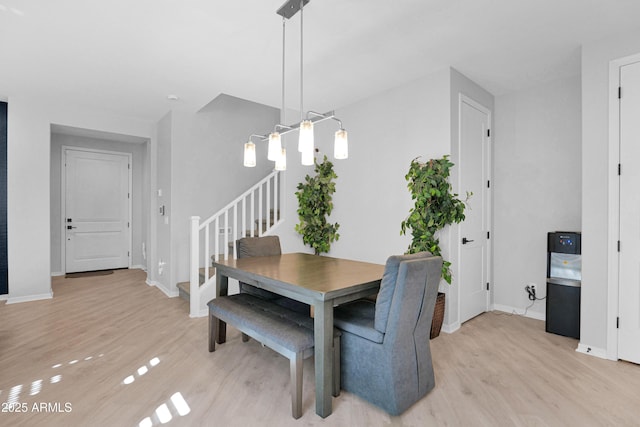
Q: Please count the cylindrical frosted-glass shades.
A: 6